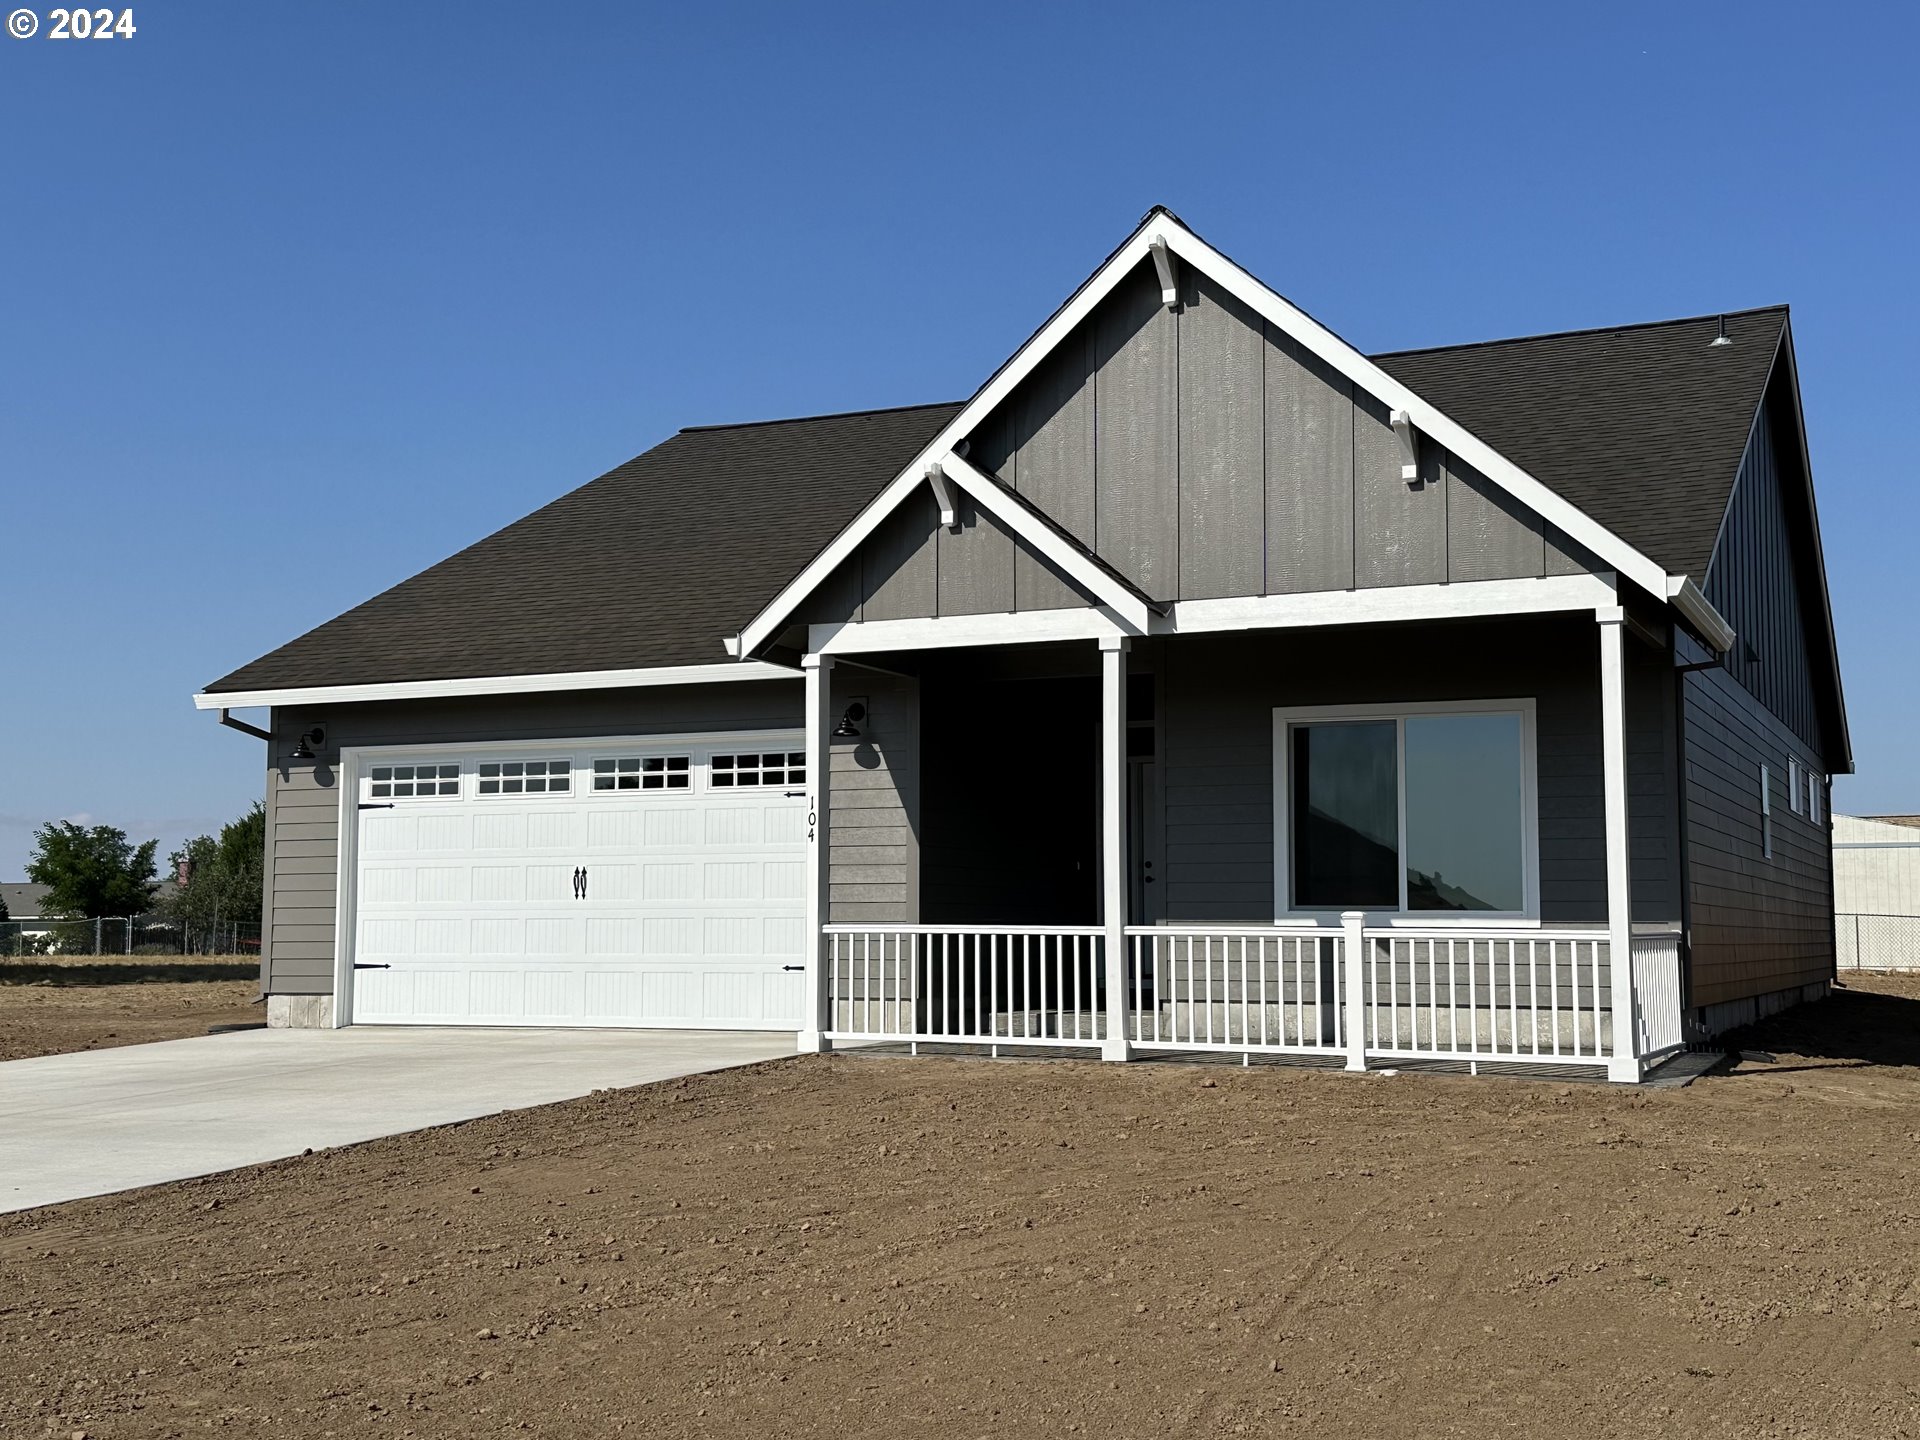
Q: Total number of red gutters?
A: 0